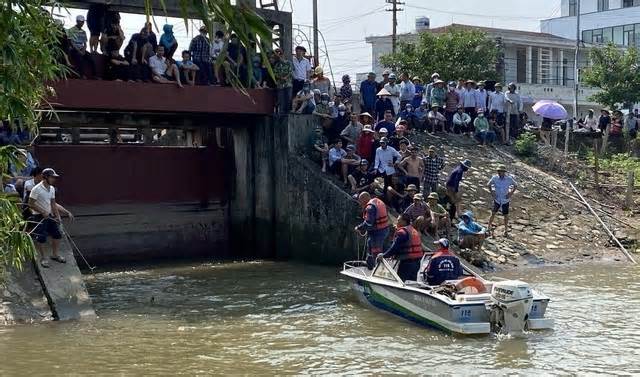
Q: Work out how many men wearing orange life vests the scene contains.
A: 2